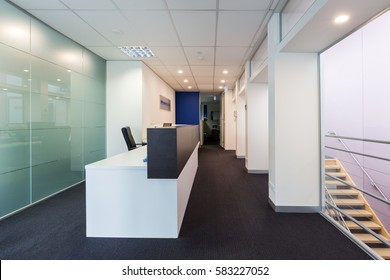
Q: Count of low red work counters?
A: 0